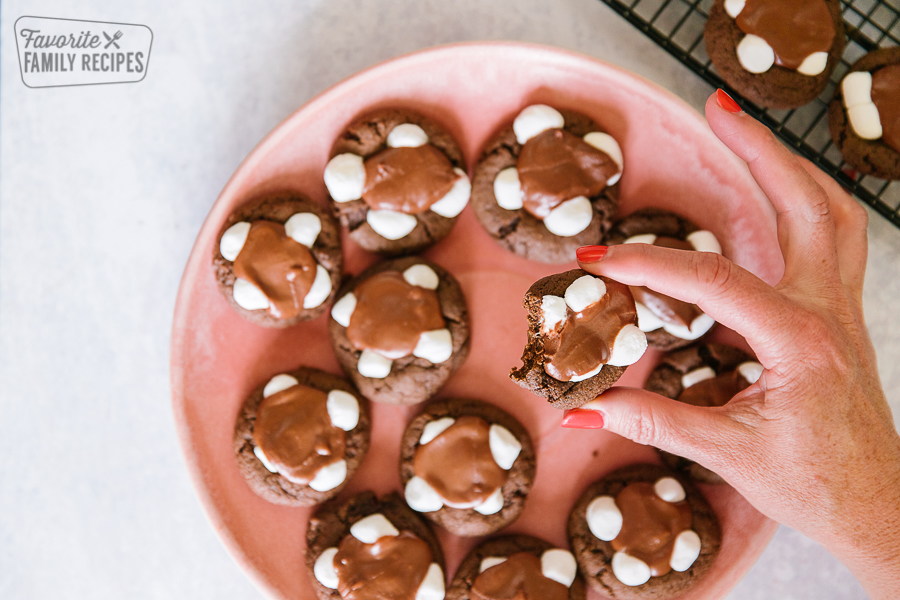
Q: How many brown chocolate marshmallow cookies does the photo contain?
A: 14